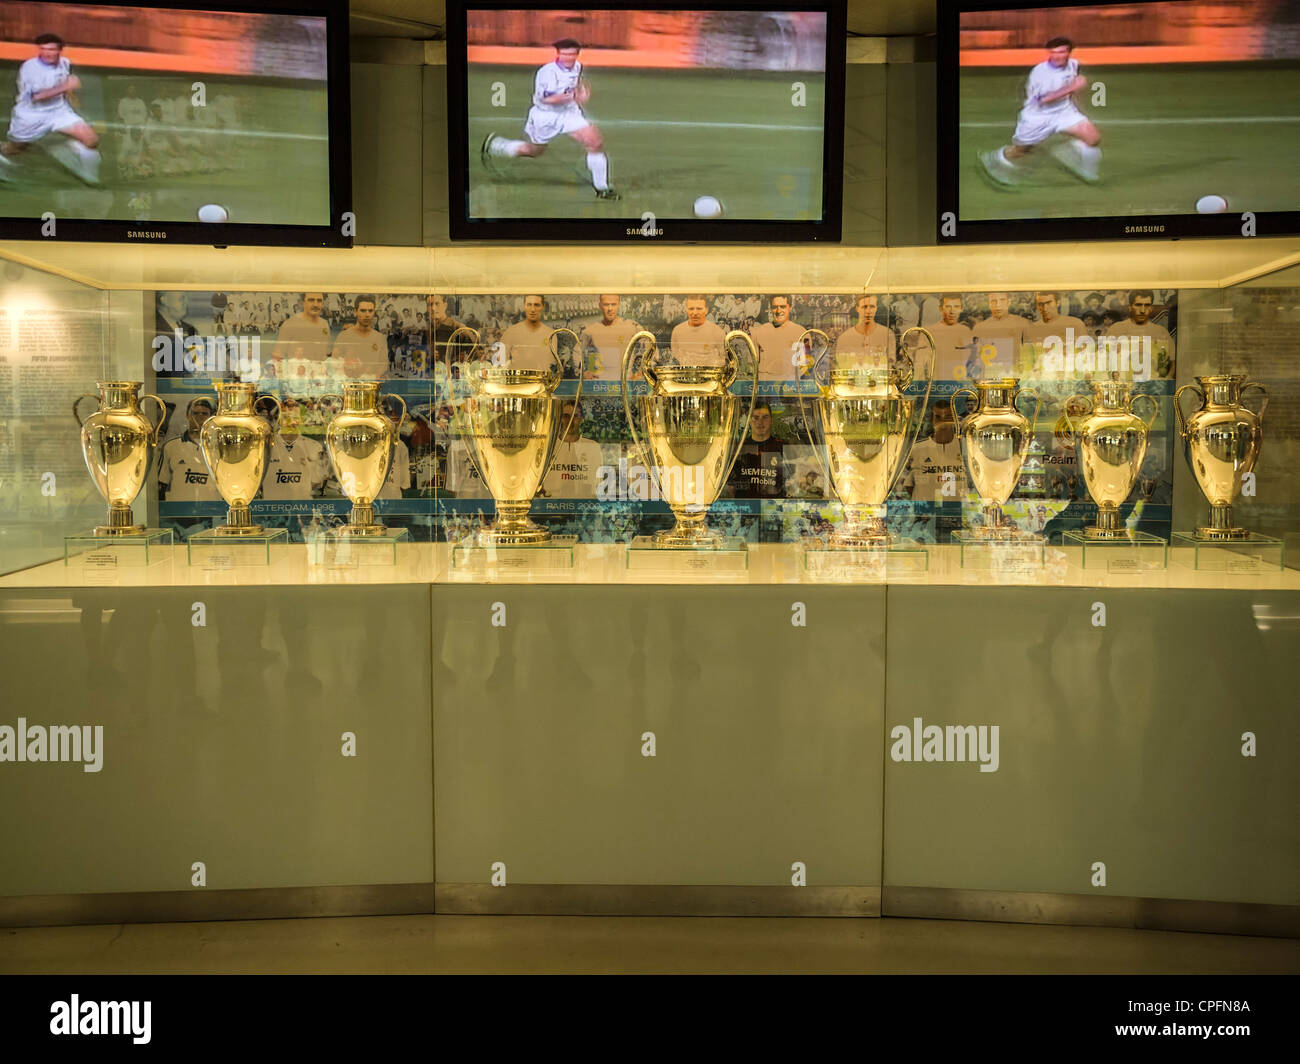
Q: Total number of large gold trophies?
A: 3